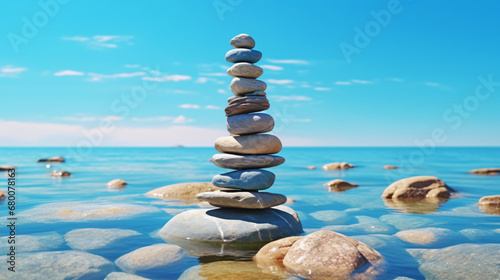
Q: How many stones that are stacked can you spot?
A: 11